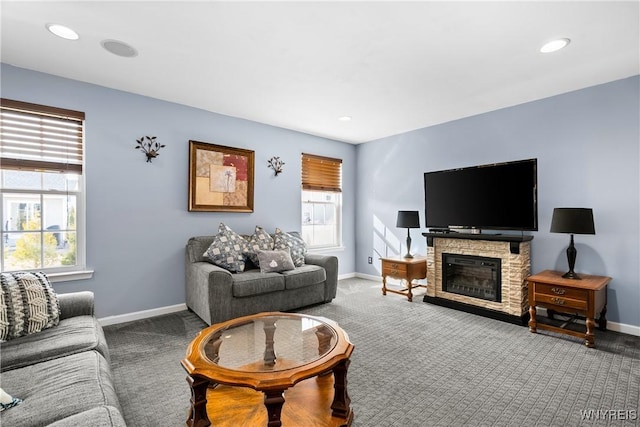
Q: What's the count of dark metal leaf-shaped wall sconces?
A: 2